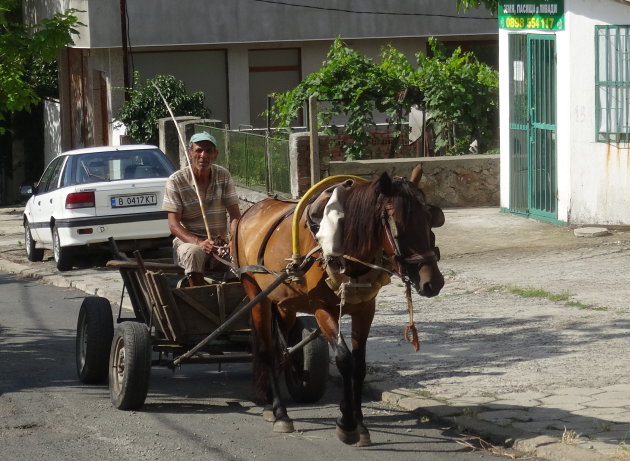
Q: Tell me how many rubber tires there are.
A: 5